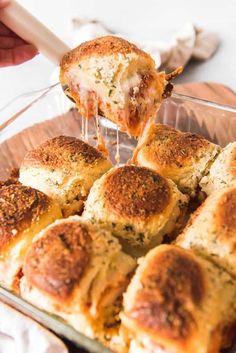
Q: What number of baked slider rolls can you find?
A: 9